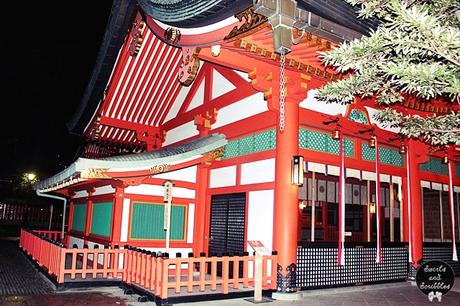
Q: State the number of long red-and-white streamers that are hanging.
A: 4